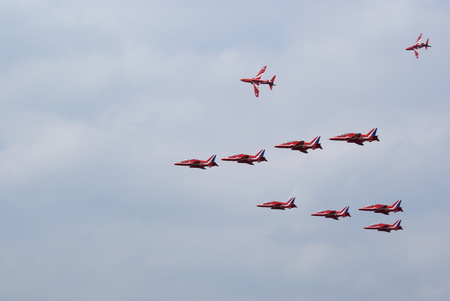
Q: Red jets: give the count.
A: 10